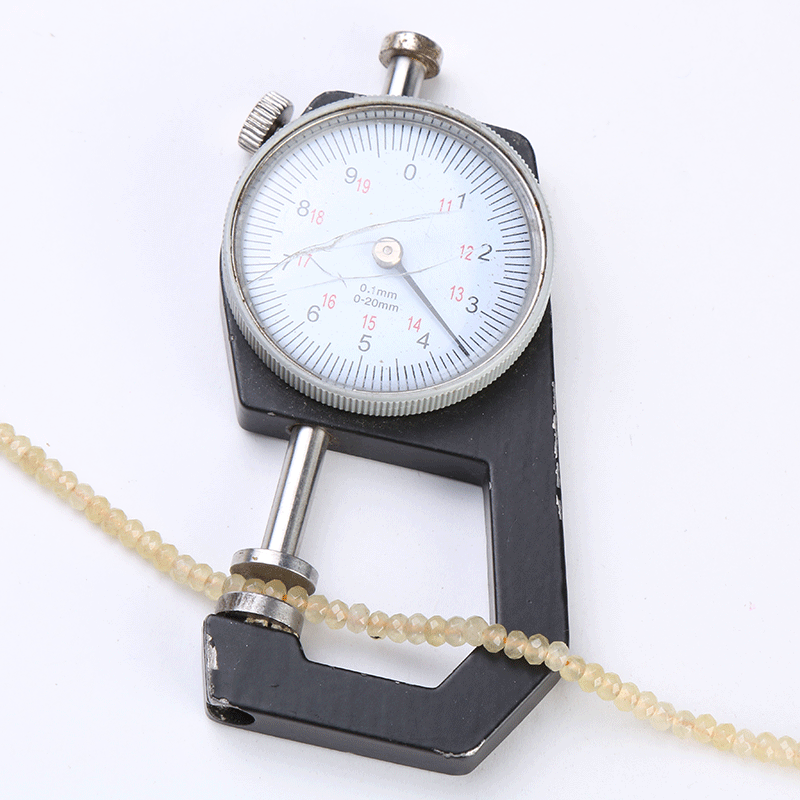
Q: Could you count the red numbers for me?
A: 9